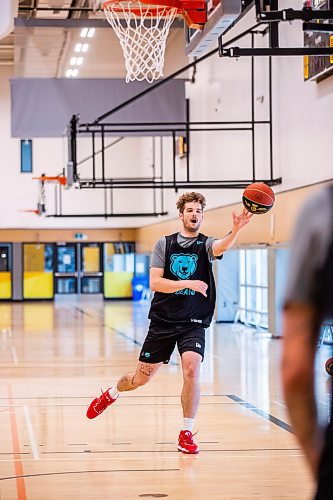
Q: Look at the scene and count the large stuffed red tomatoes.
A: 0